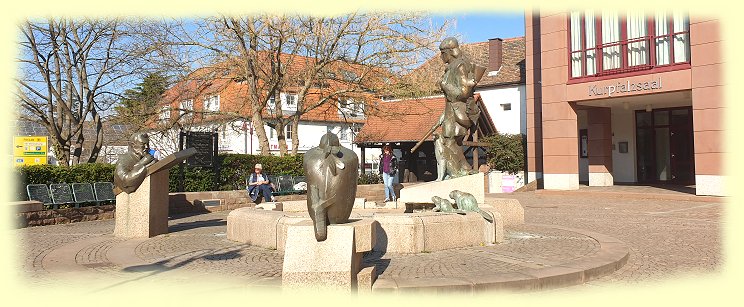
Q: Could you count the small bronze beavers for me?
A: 2